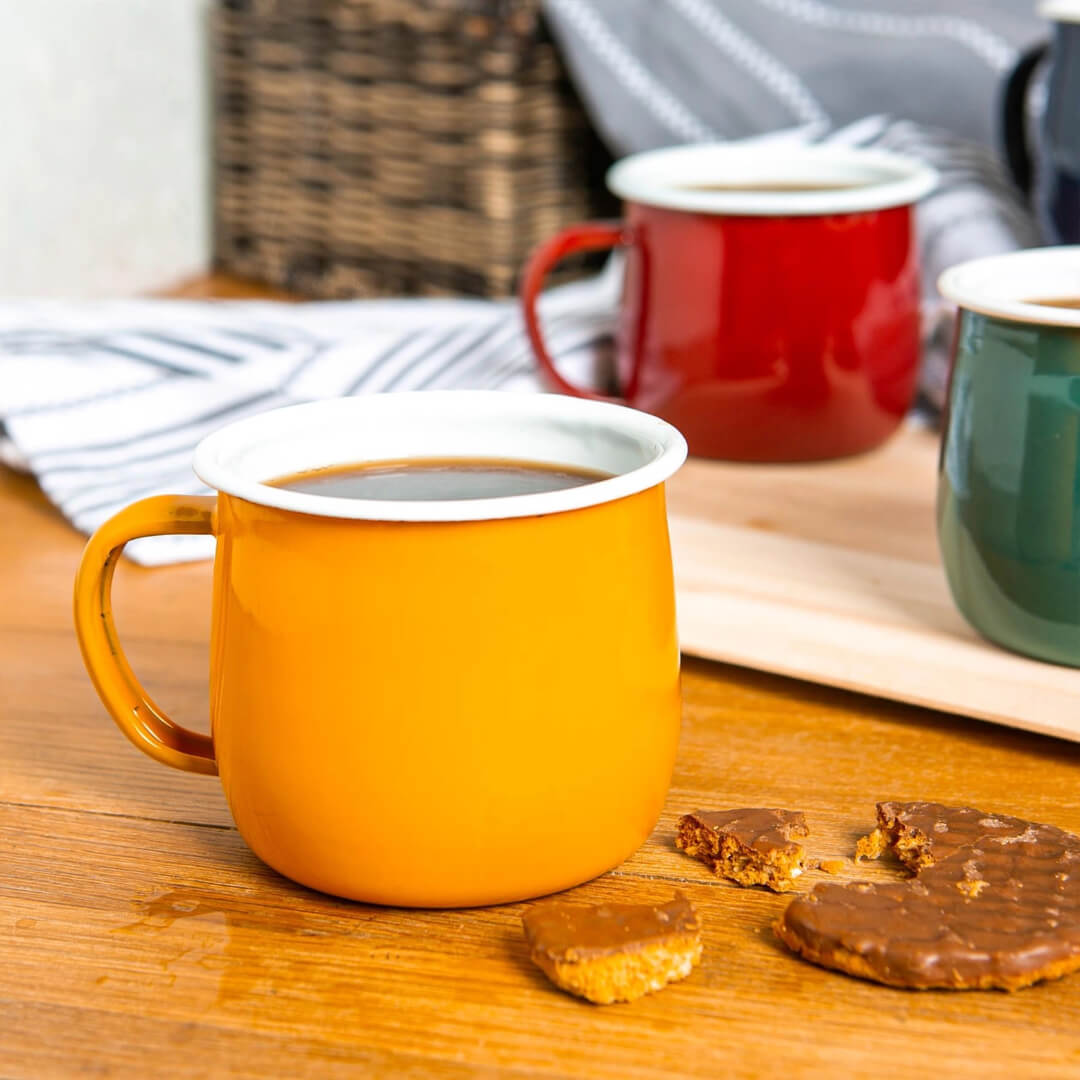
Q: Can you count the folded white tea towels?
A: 1